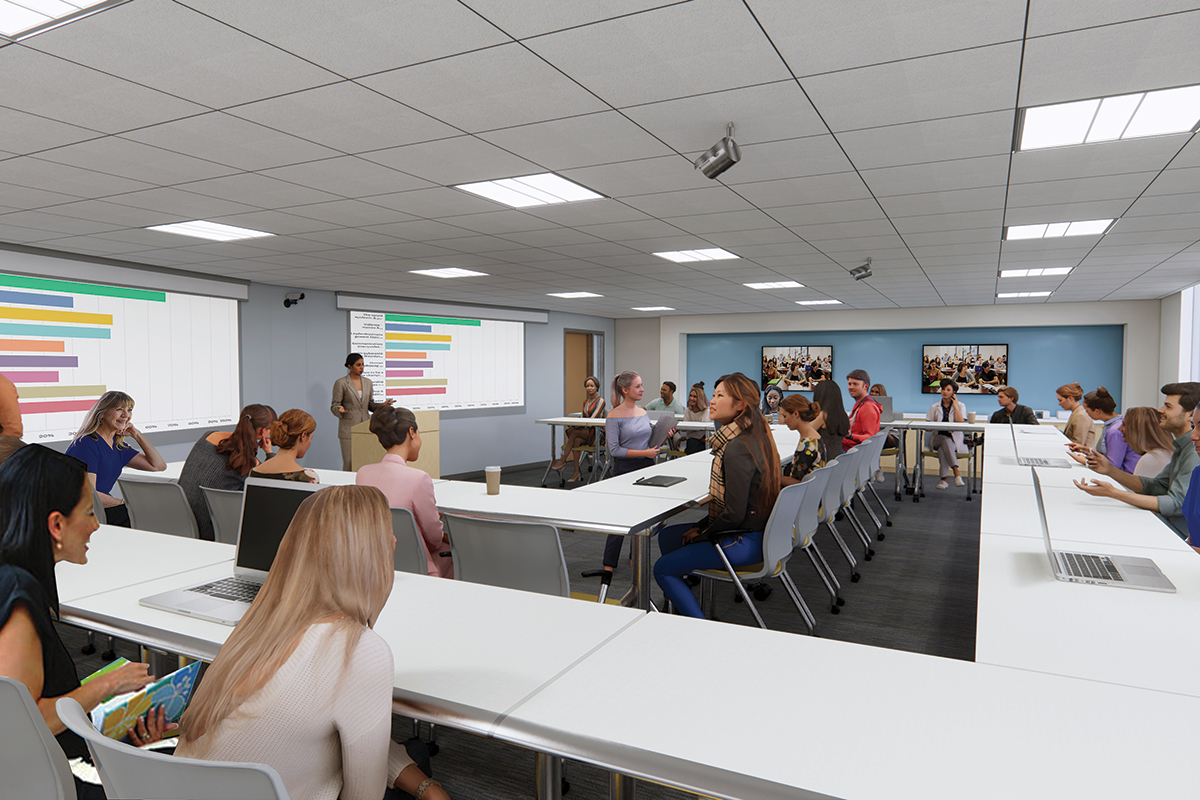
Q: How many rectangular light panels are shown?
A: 13